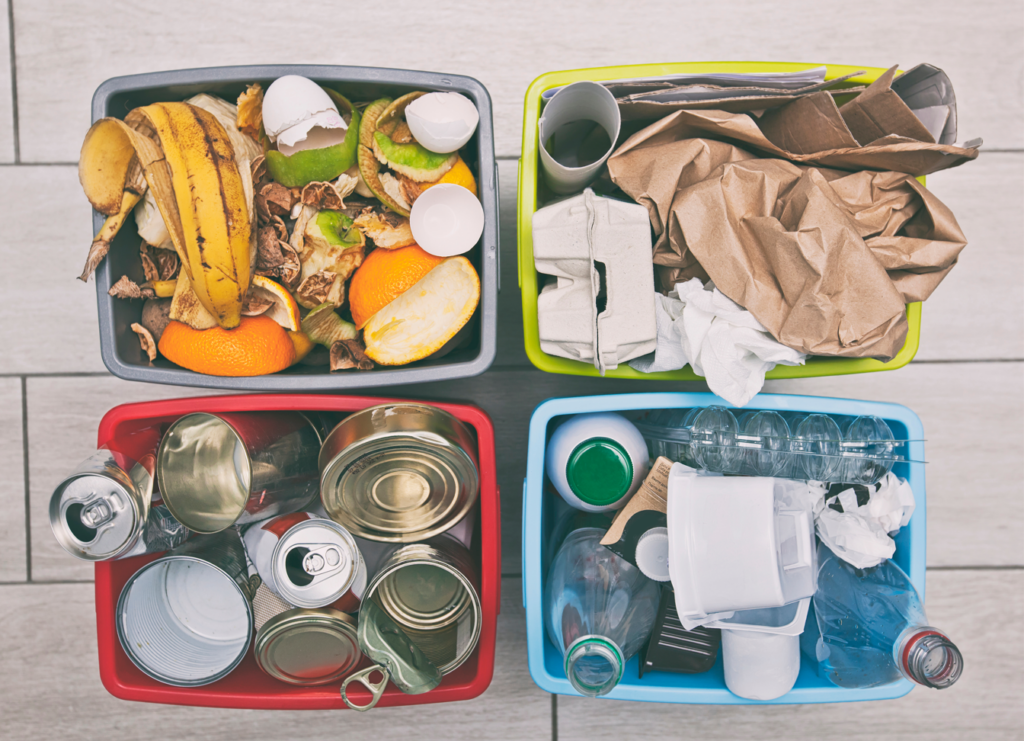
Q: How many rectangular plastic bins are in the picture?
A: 4